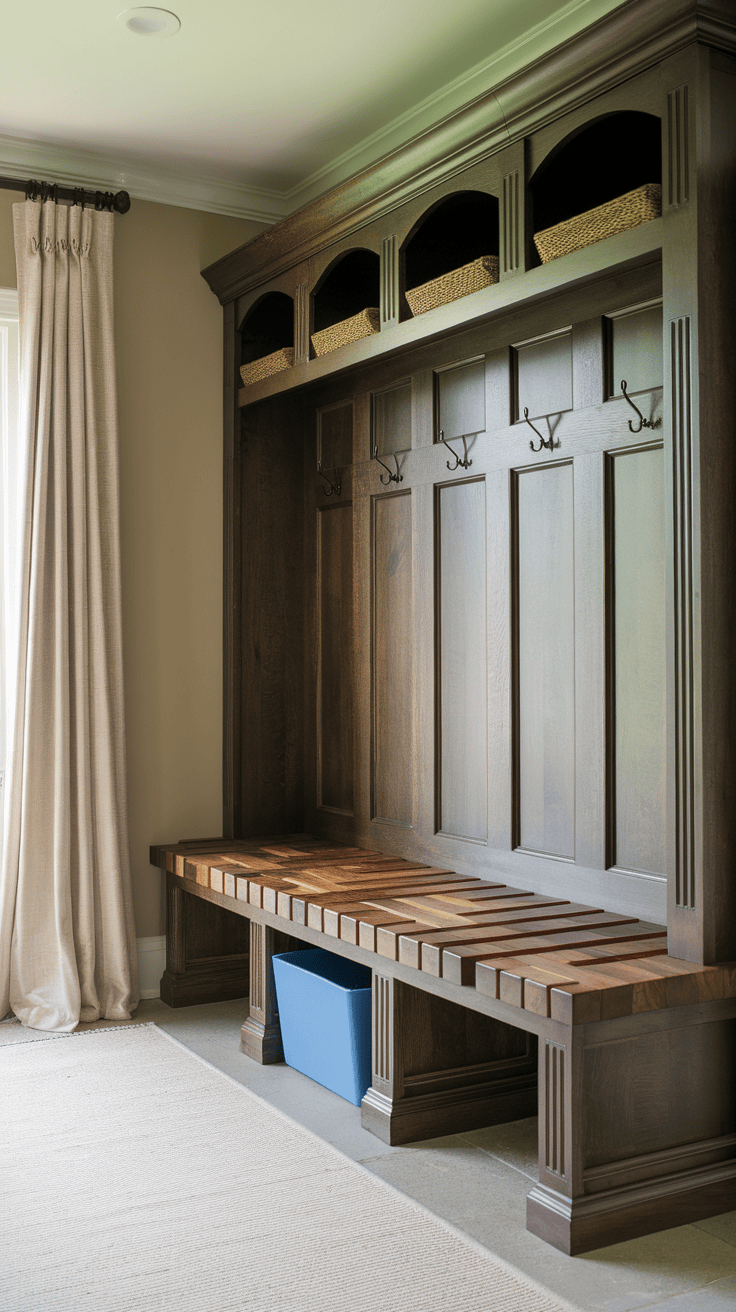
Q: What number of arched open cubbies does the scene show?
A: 4